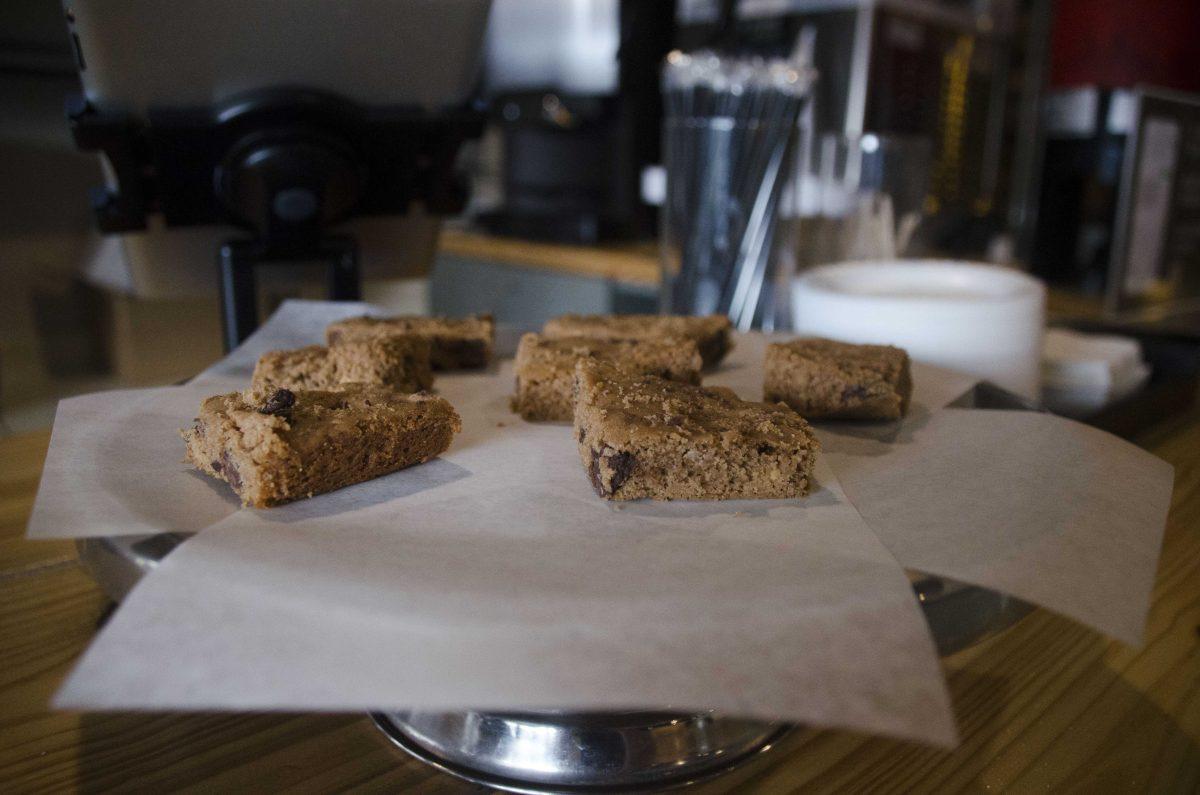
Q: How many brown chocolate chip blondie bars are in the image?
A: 7